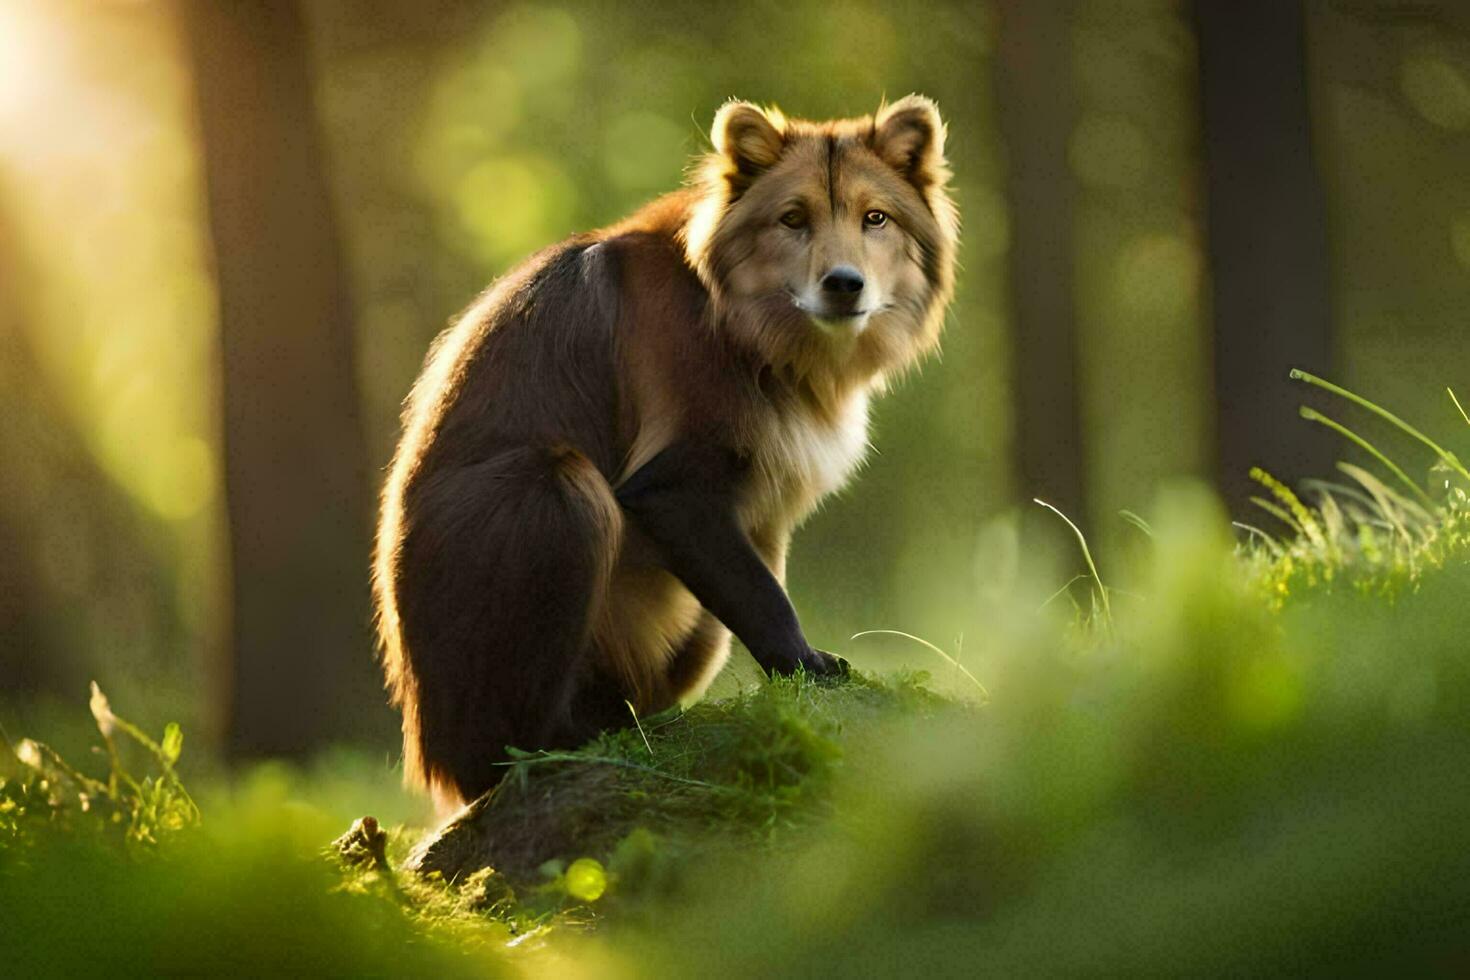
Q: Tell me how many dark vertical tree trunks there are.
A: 3